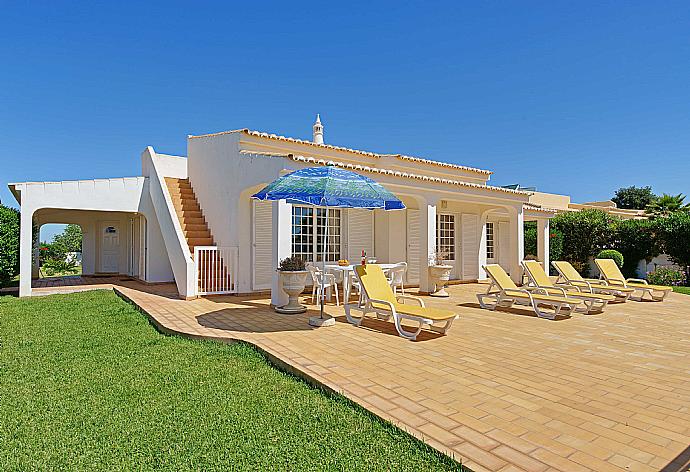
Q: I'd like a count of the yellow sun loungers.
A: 5